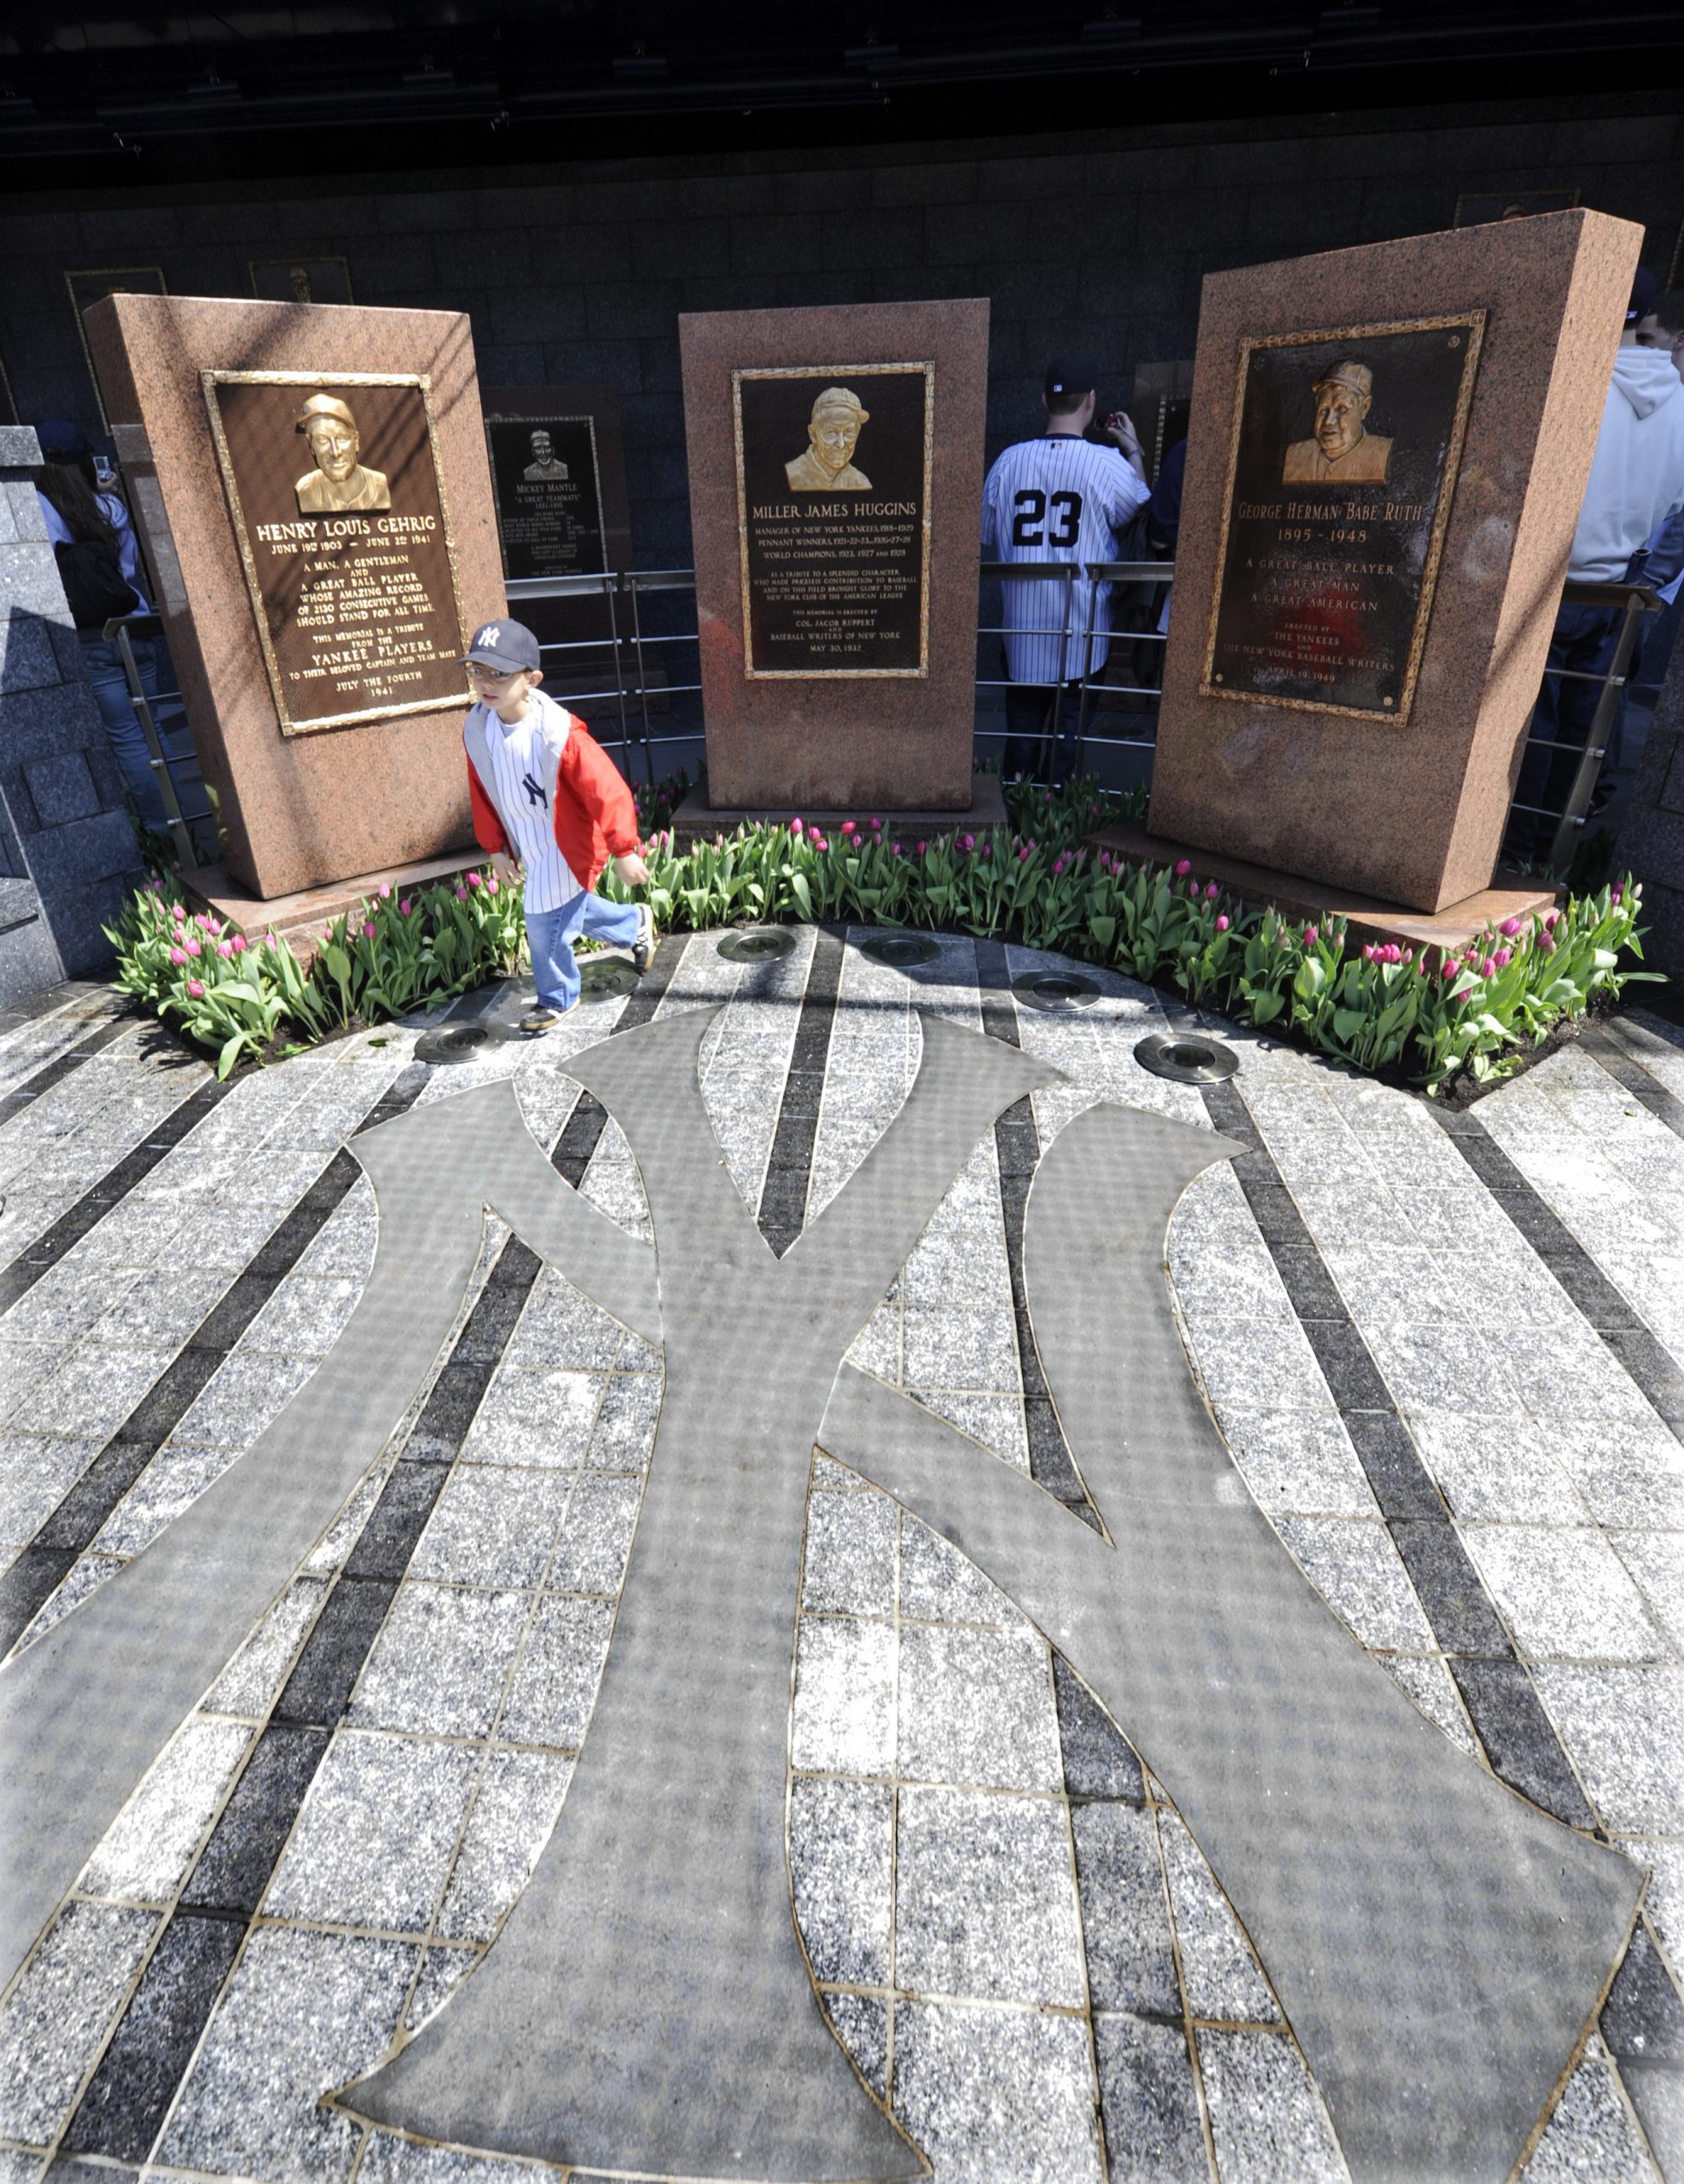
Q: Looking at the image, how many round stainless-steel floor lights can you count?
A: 6